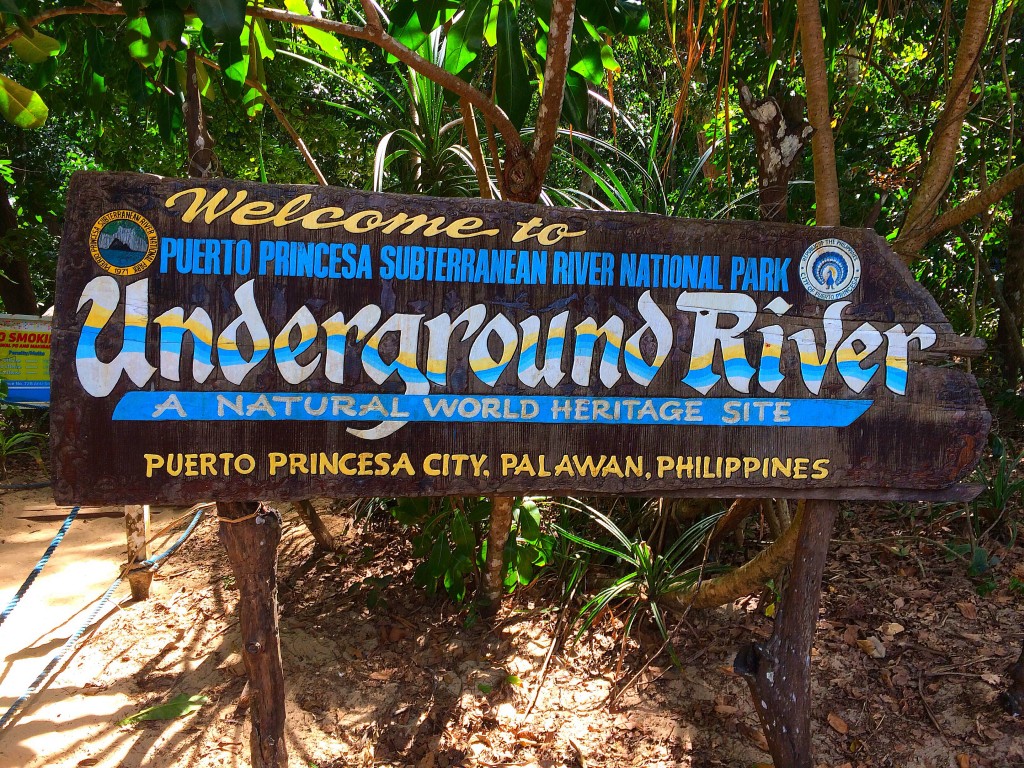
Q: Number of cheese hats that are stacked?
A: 0